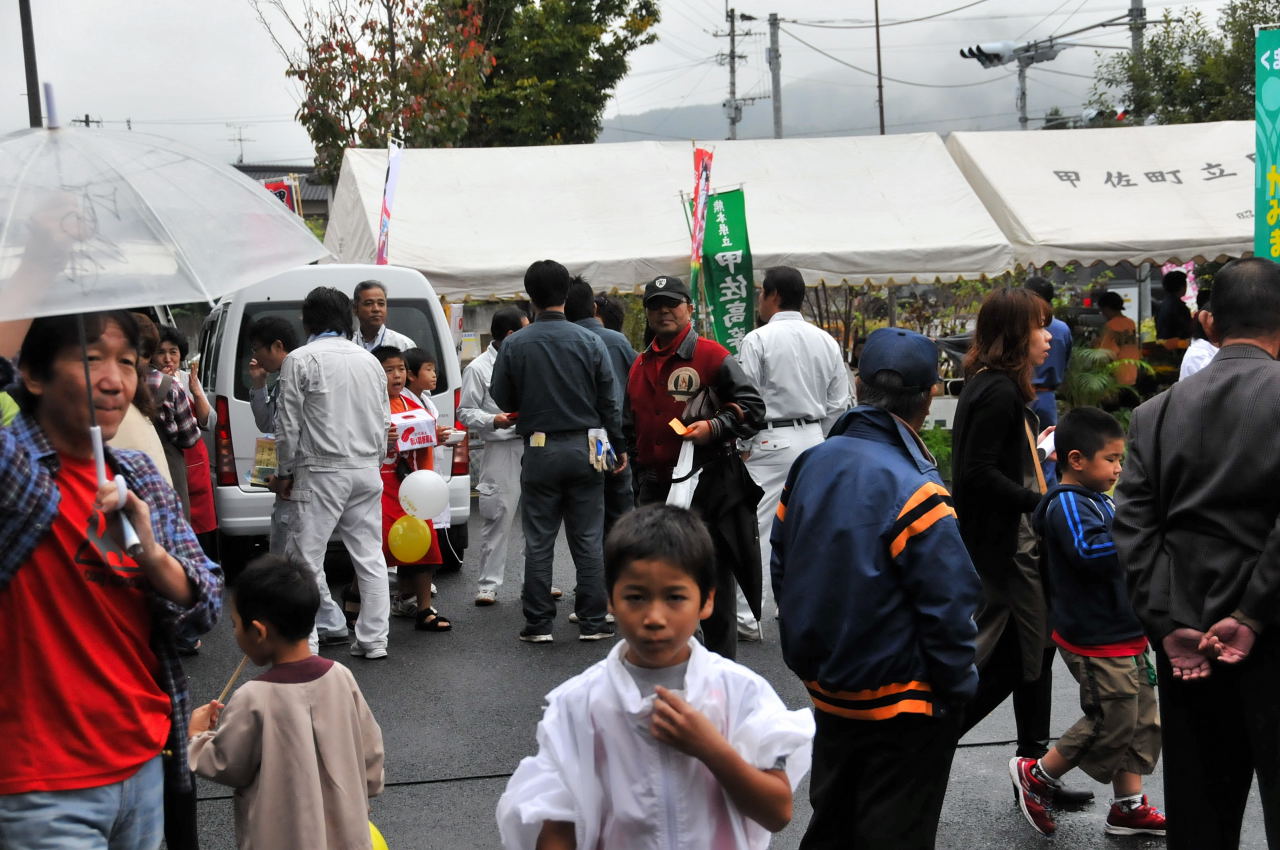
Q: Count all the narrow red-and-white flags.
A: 2